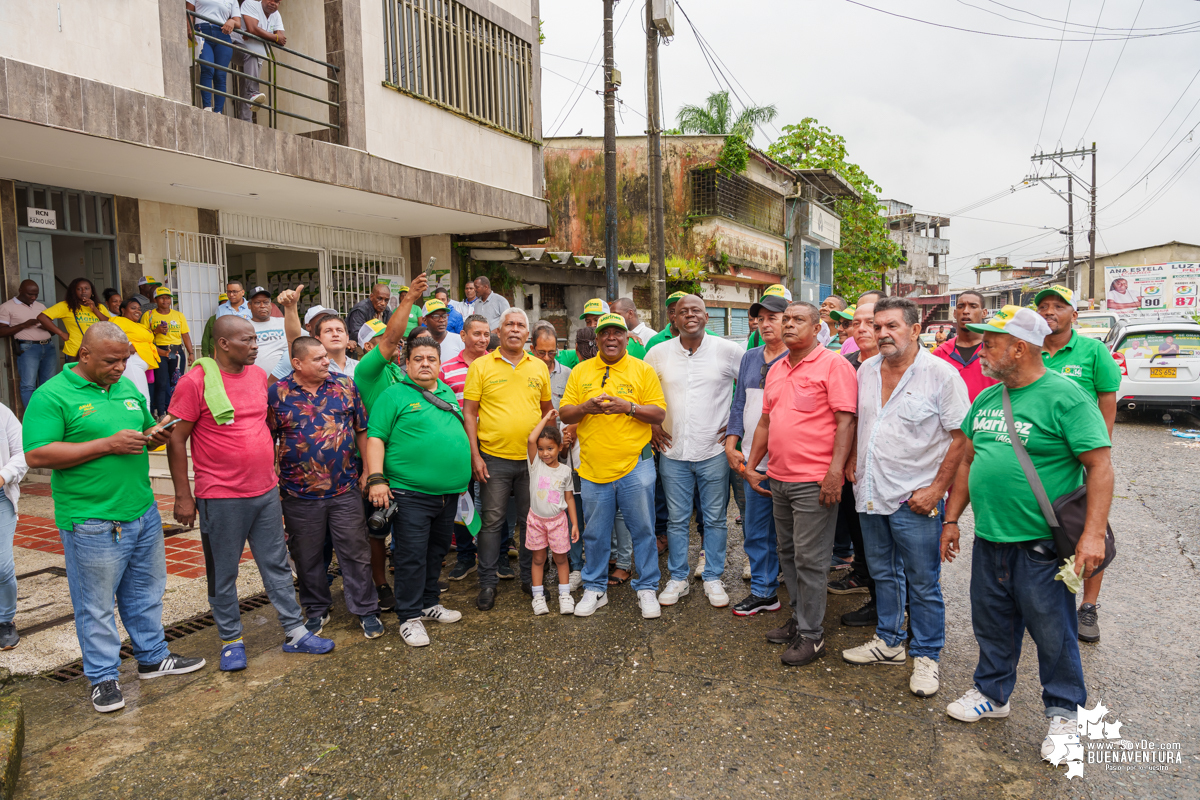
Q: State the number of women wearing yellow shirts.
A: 3